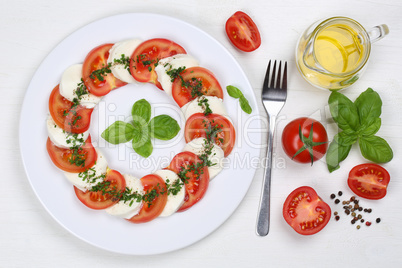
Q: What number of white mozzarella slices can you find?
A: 9